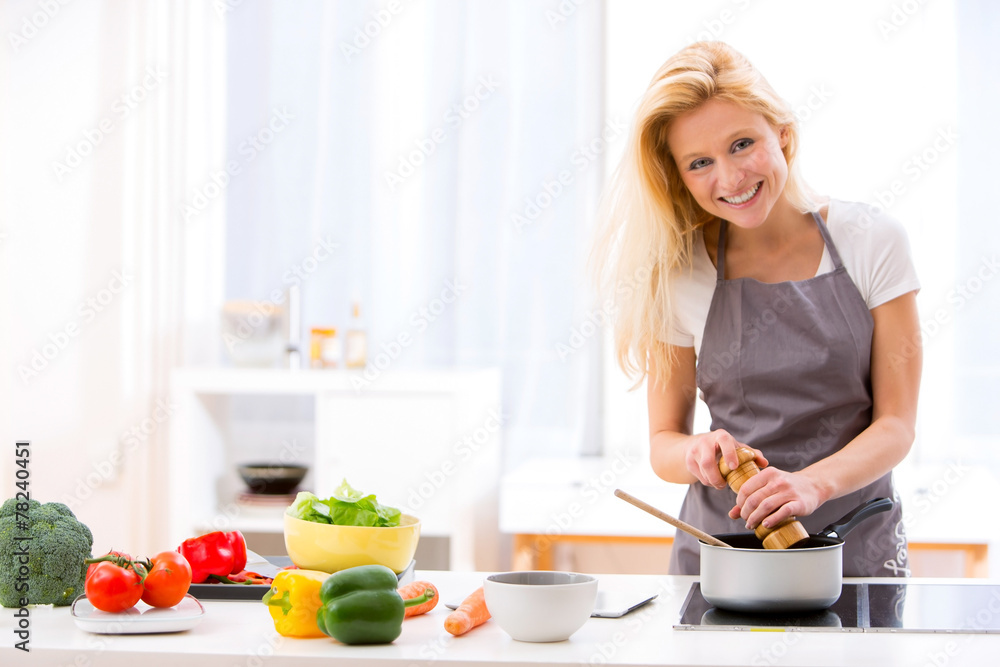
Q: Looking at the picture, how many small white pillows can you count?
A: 0